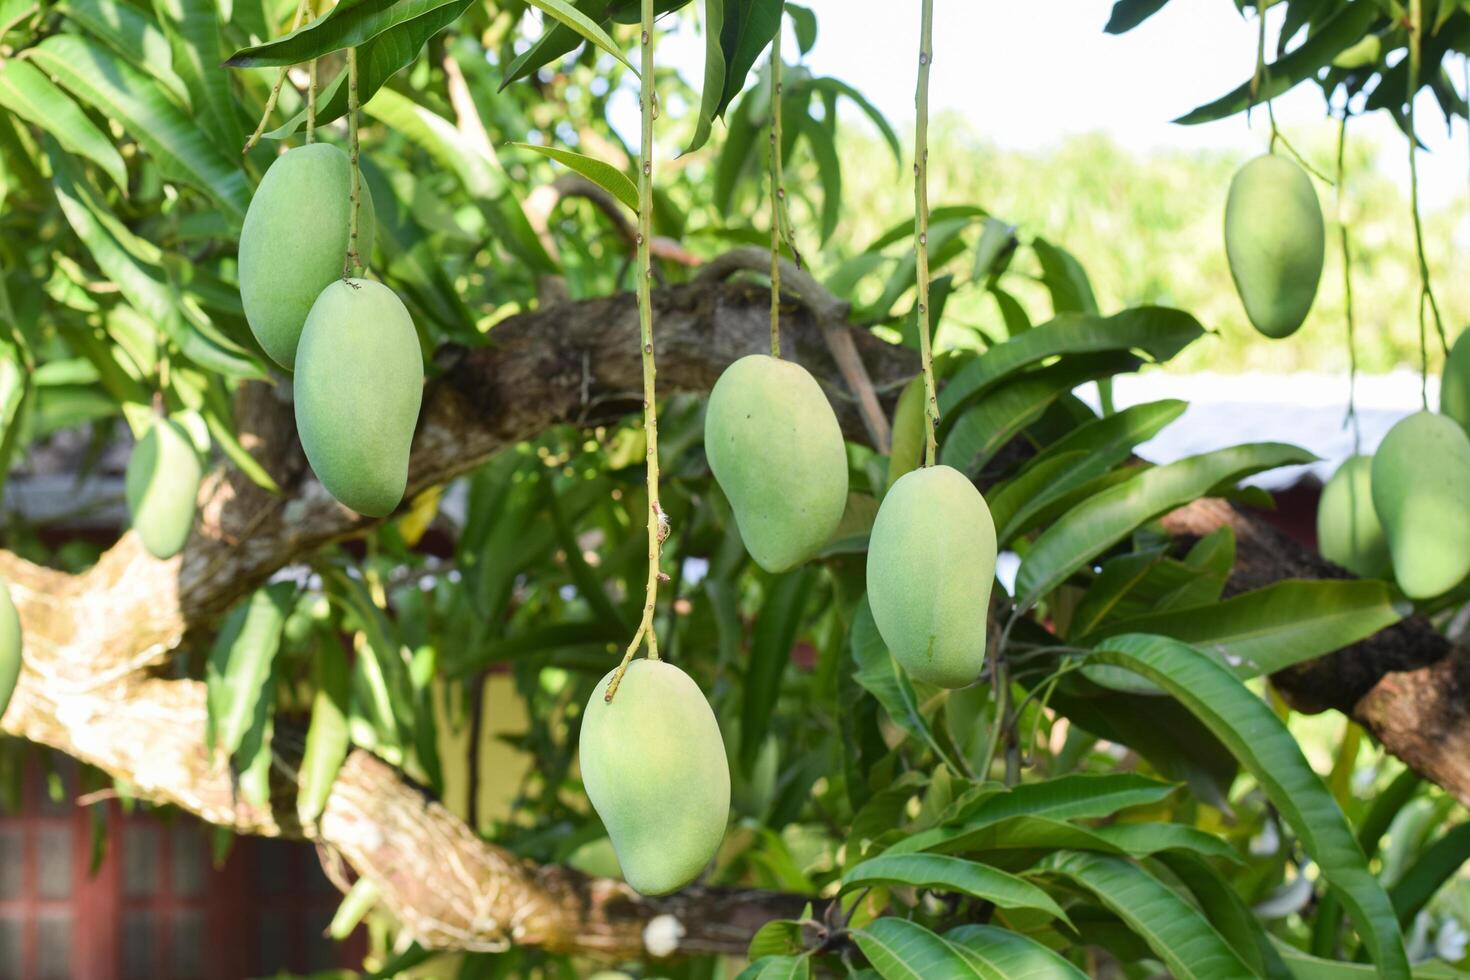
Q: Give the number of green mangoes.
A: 11